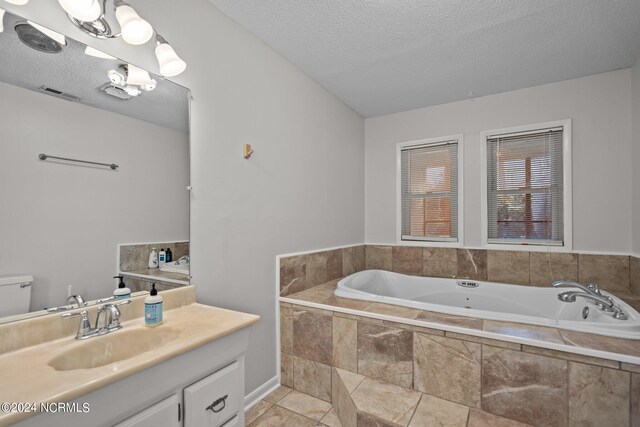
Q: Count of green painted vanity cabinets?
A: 0